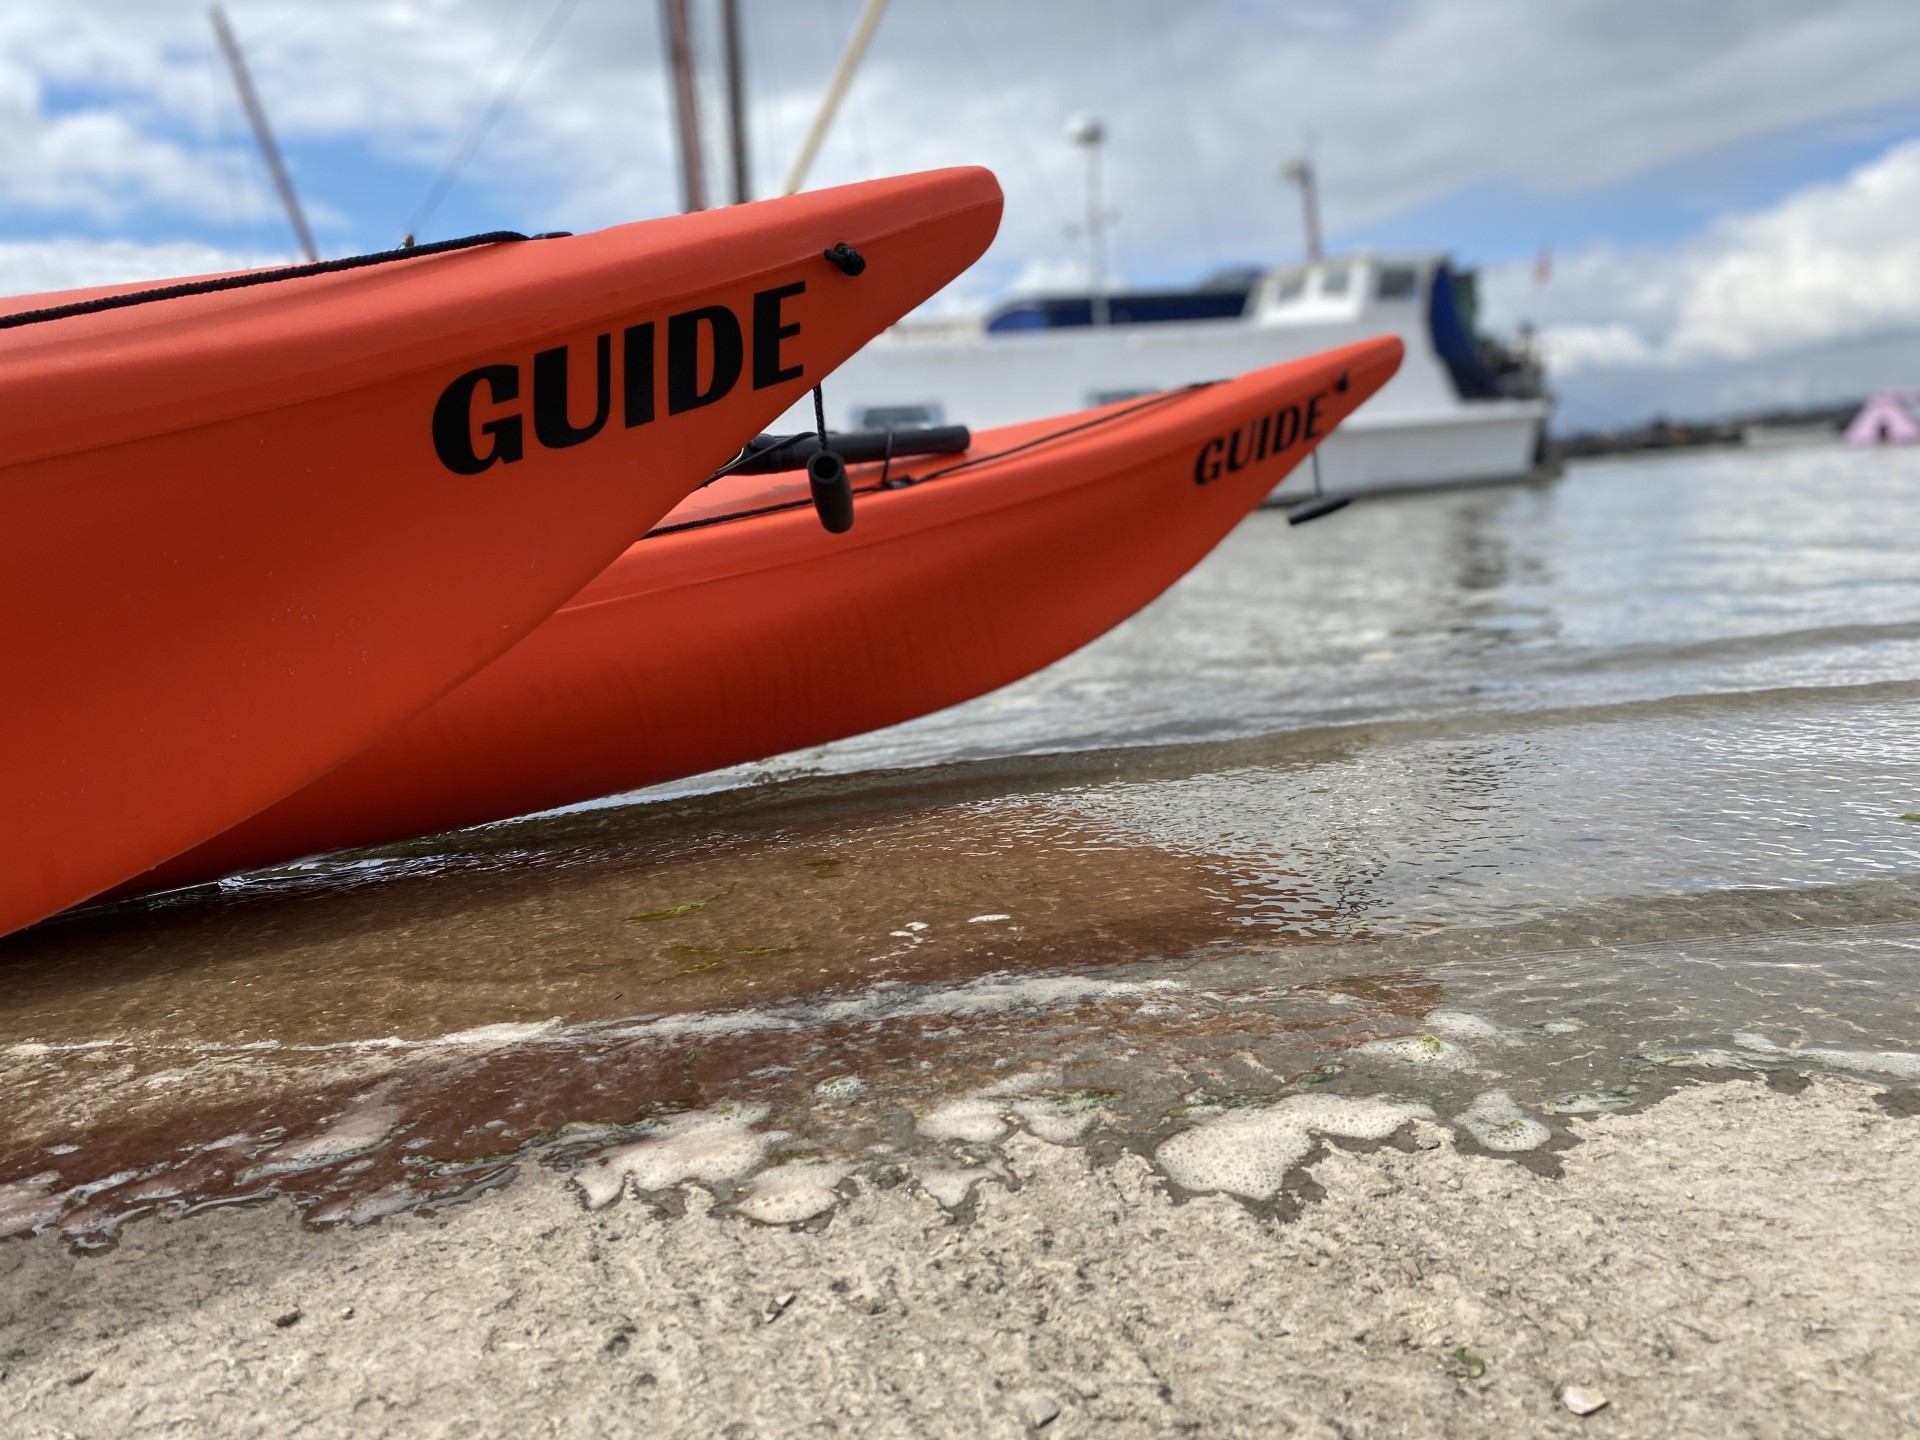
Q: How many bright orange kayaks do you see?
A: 2